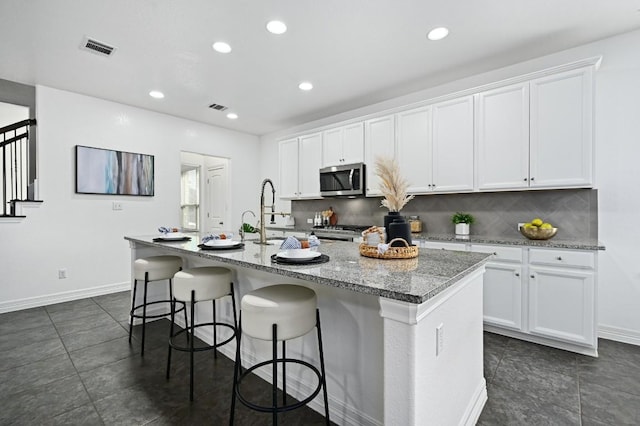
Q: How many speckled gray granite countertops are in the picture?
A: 2